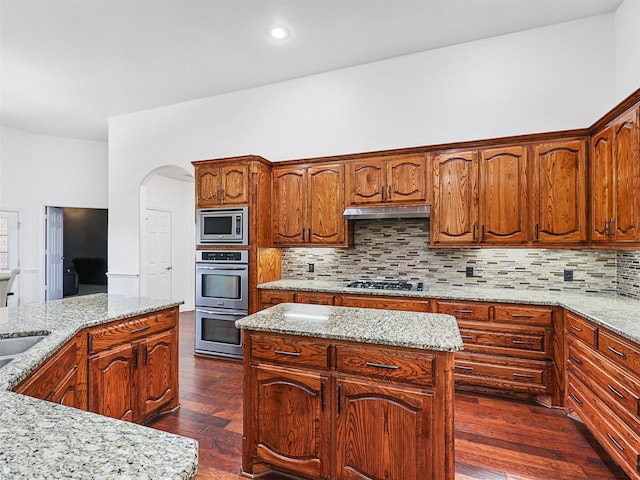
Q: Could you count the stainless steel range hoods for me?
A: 1